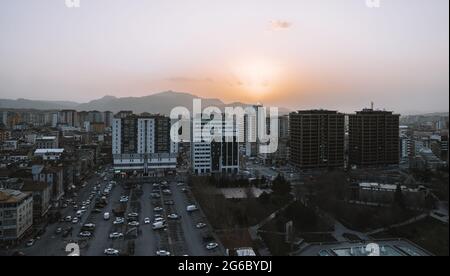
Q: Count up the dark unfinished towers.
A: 2